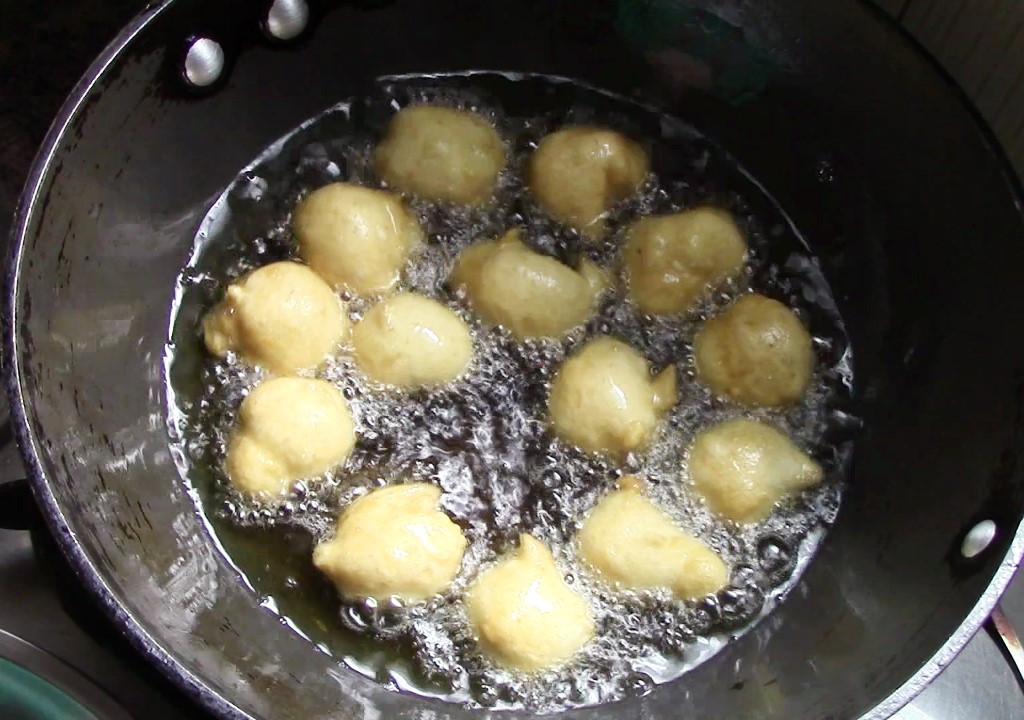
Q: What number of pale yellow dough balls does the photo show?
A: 14